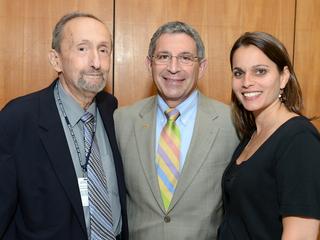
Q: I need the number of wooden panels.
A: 3